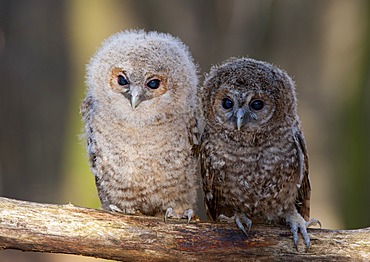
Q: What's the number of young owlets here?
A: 2